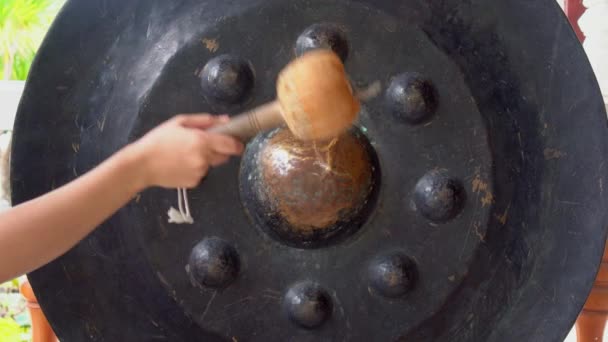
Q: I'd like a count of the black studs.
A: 7